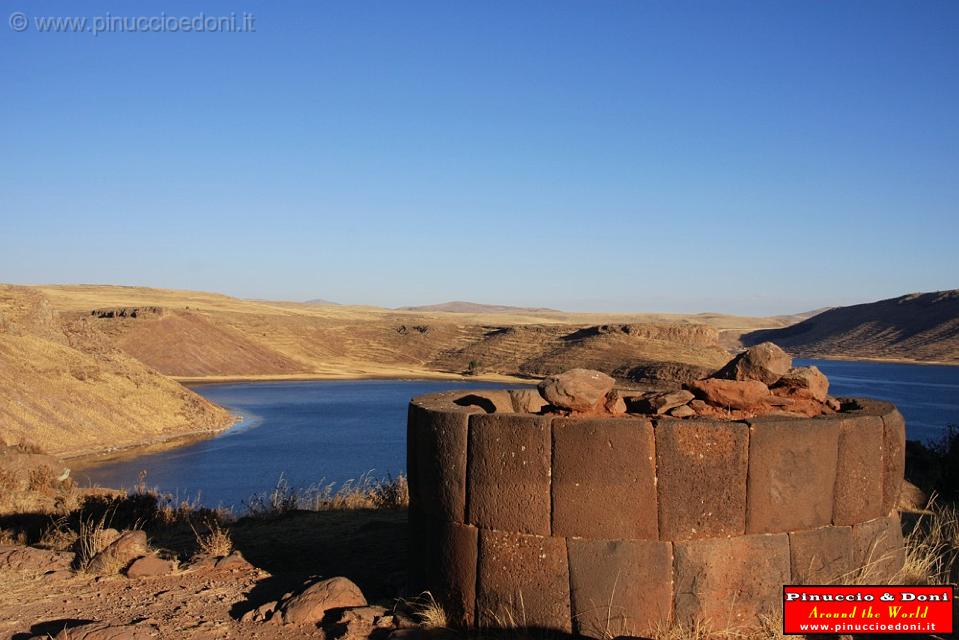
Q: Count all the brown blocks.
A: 13